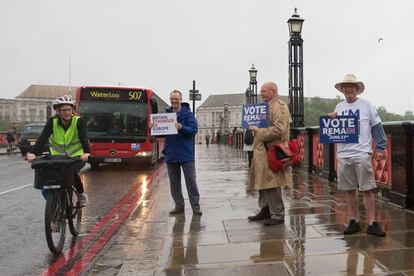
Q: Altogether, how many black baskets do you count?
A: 1